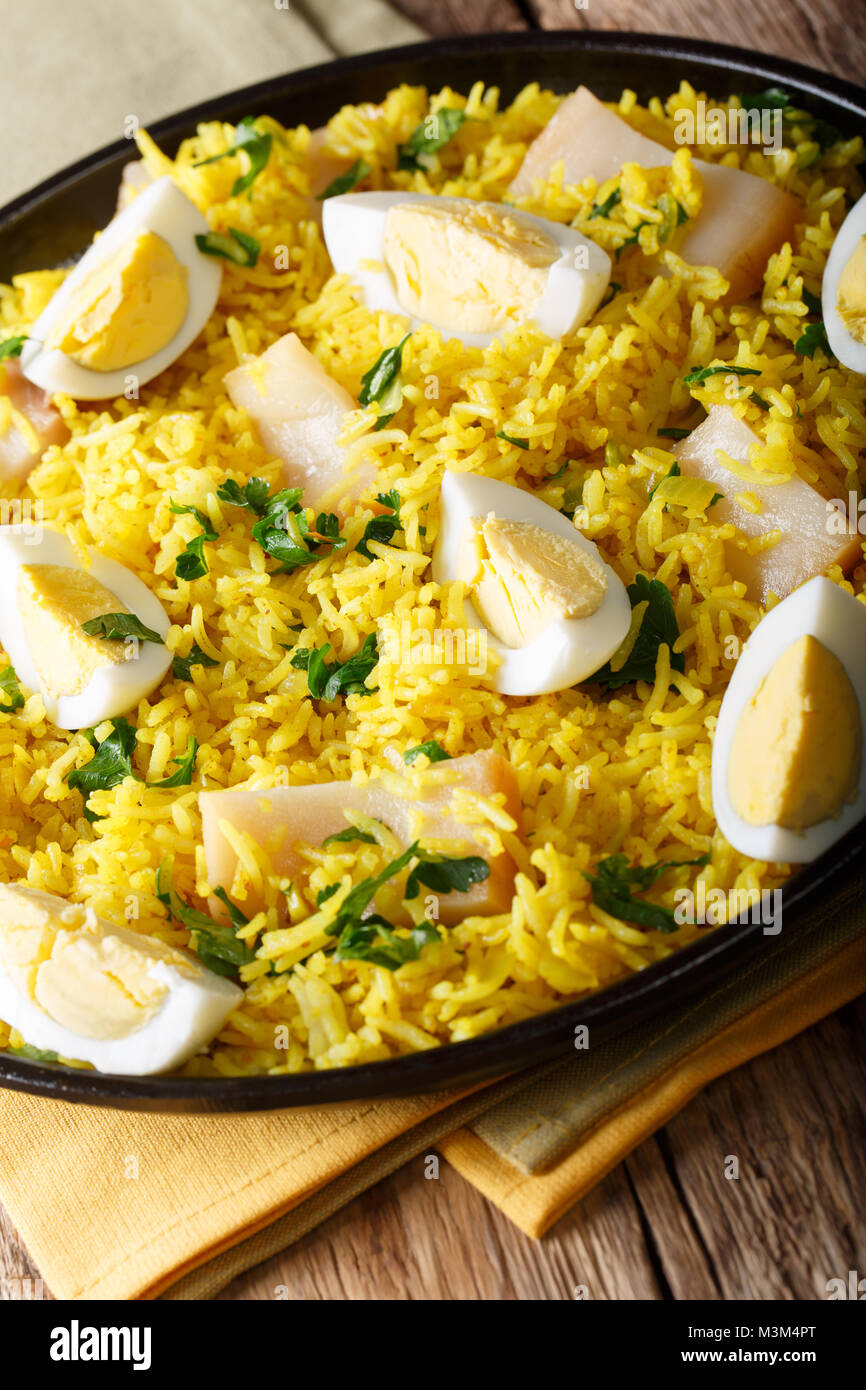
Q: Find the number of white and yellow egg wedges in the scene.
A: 7